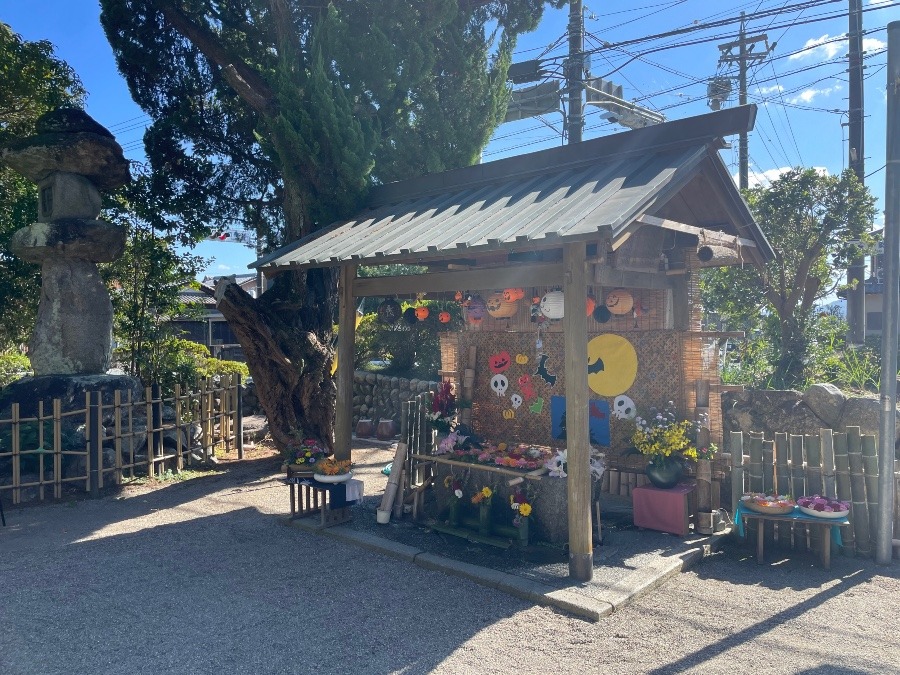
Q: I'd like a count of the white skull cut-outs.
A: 3